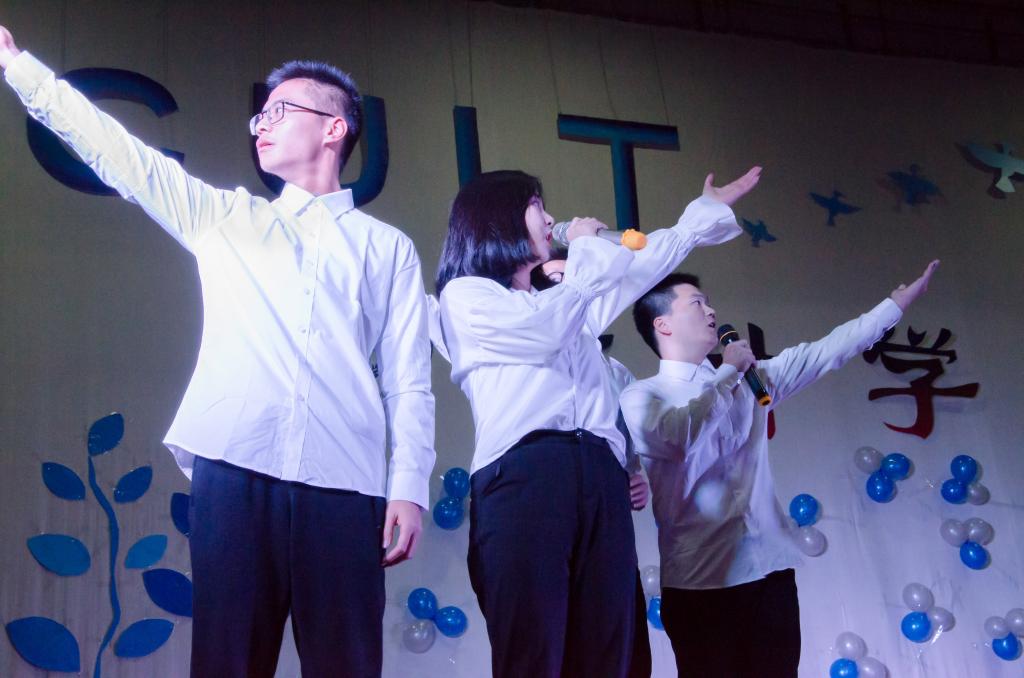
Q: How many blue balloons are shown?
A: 14